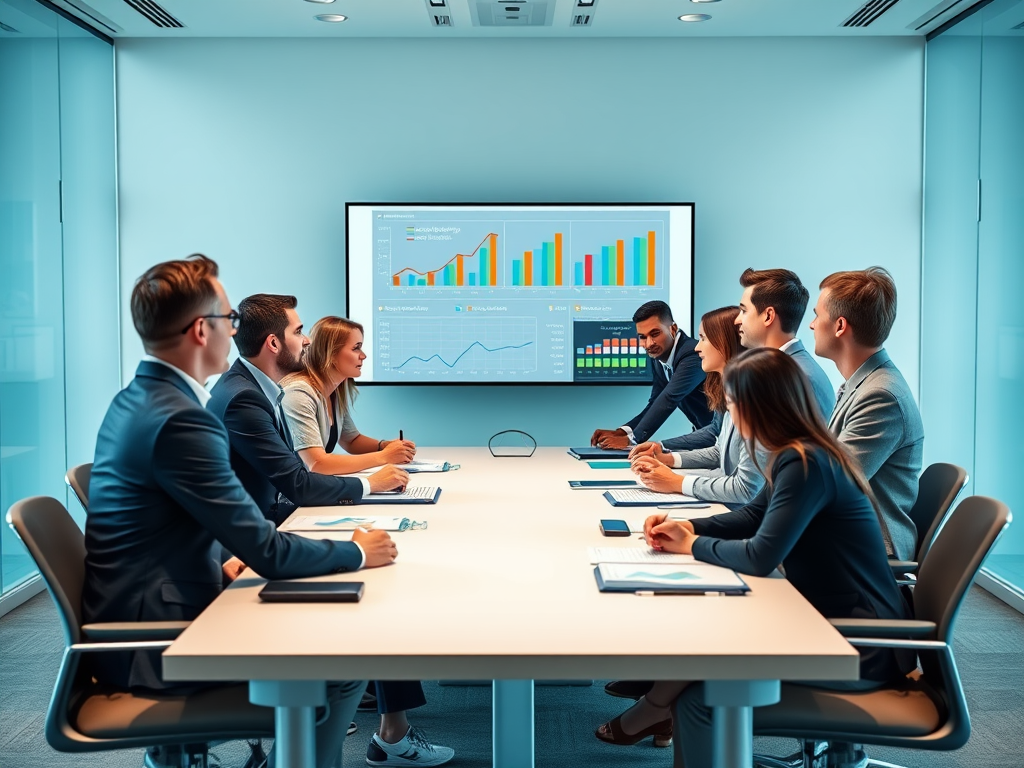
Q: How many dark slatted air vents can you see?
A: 2